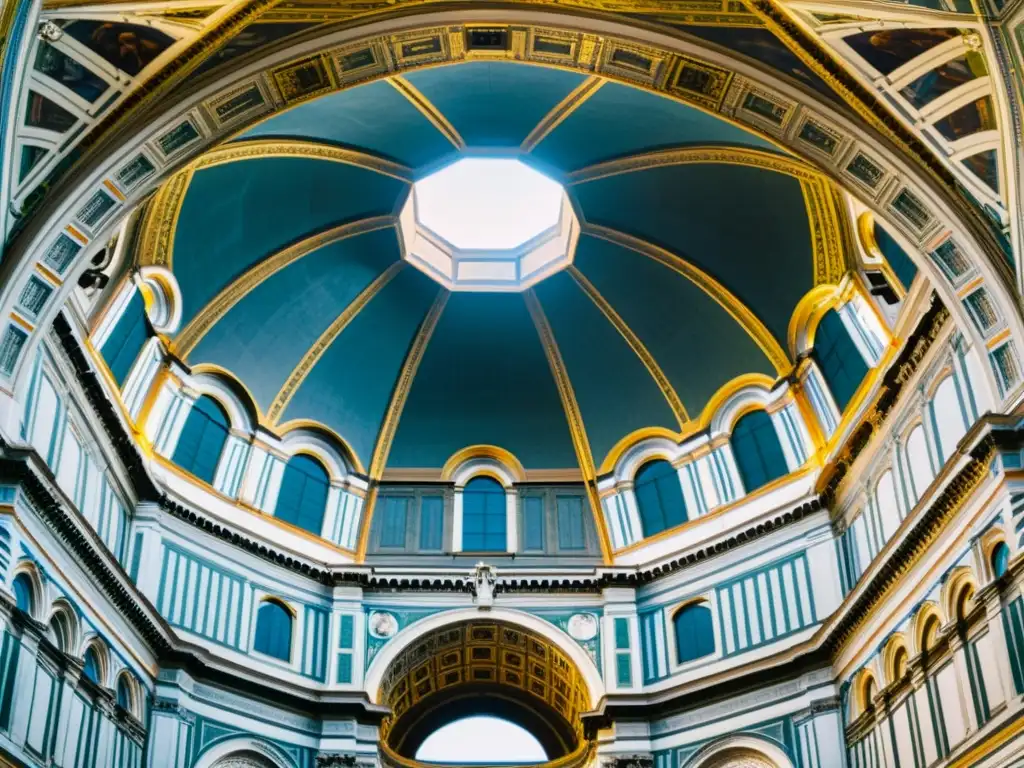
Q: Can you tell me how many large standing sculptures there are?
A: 1